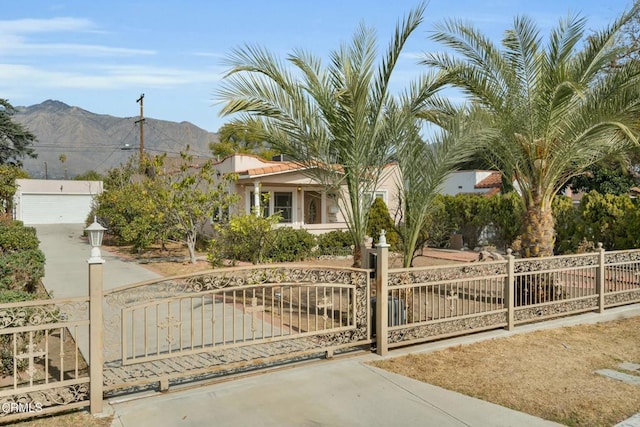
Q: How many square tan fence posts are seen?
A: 4